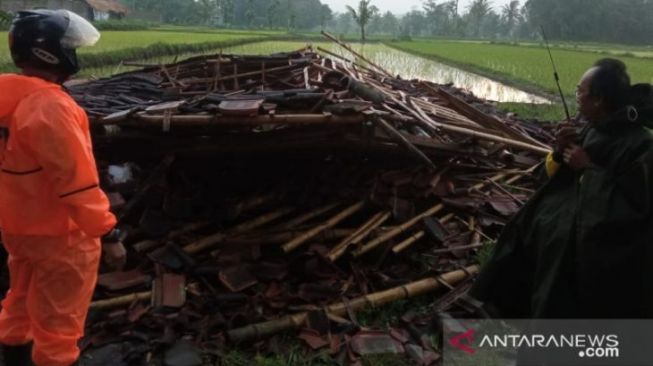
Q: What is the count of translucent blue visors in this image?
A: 0